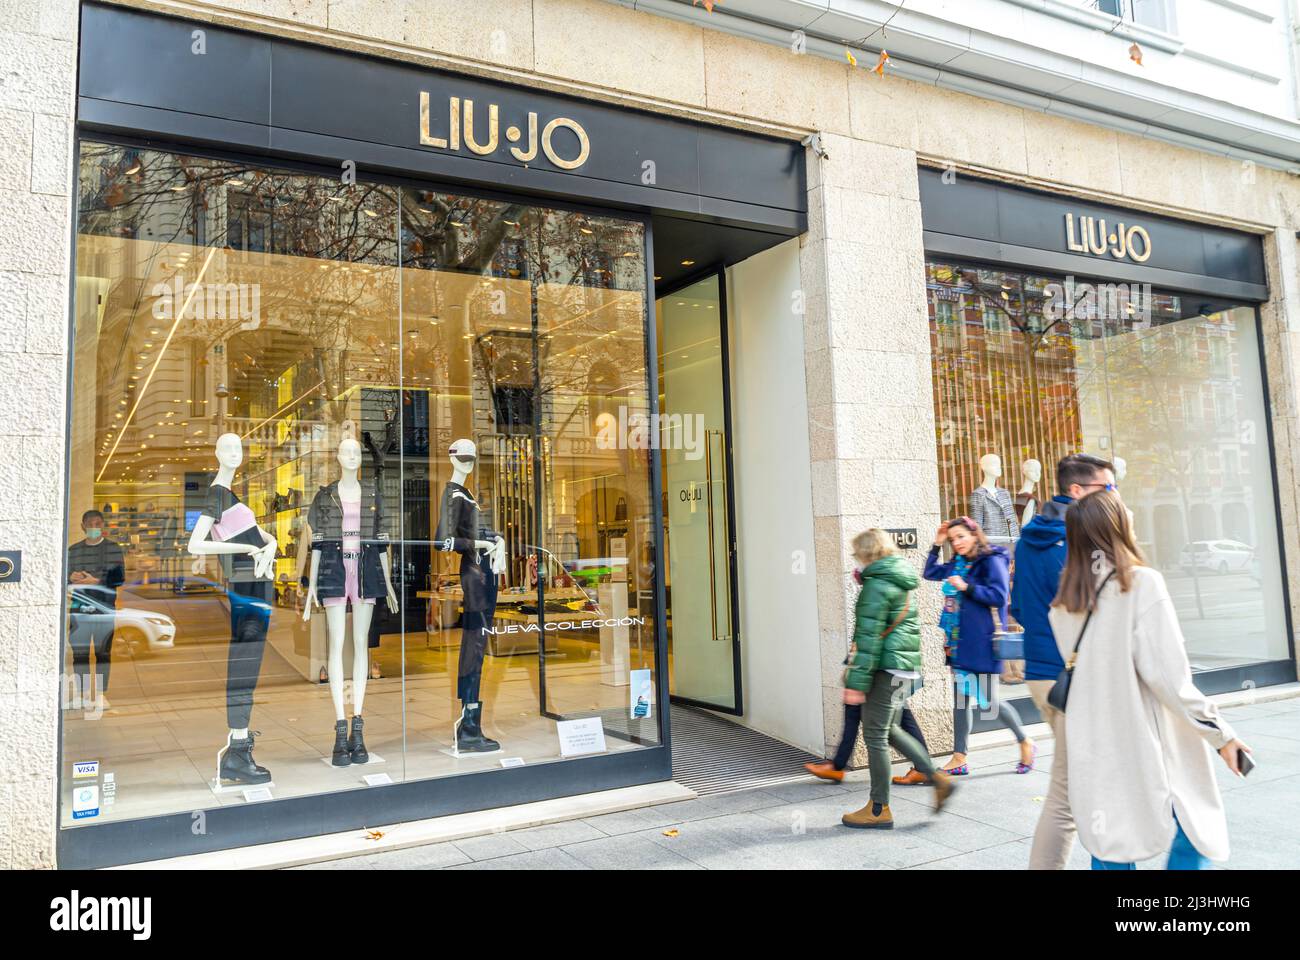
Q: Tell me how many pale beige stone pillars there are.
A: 3